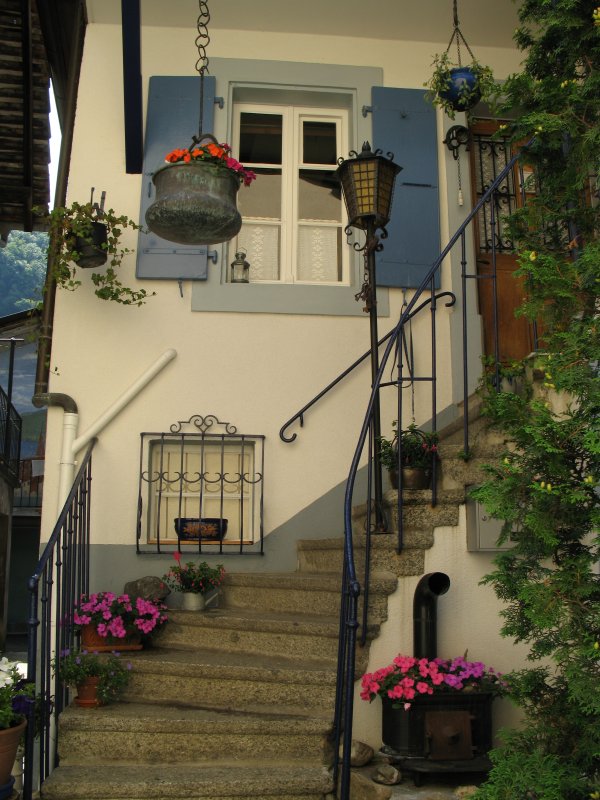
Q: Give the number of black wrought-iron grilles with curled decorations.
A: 2